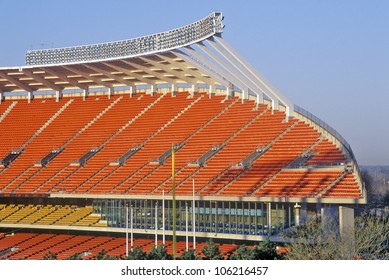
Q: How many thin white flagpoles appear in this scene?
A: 6